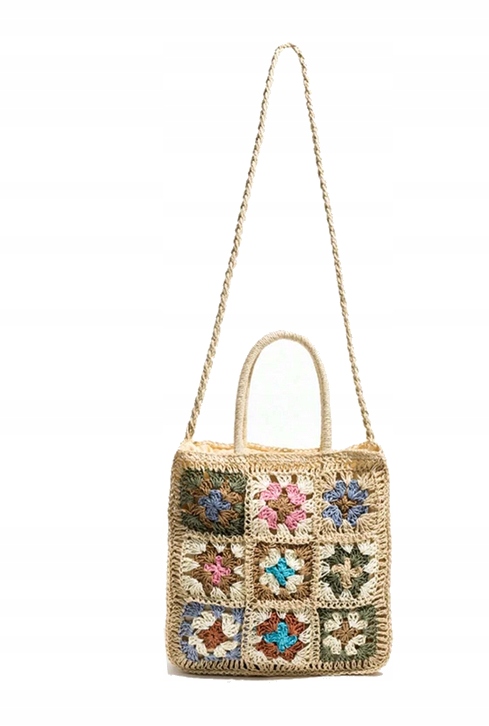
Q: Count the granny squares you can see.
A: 9